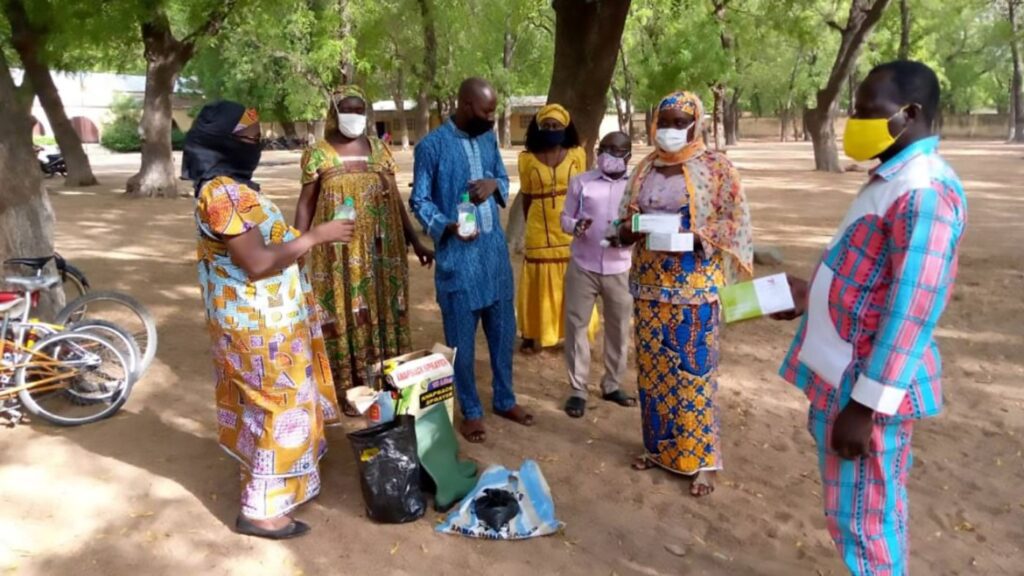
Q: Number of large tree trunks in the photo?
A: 5